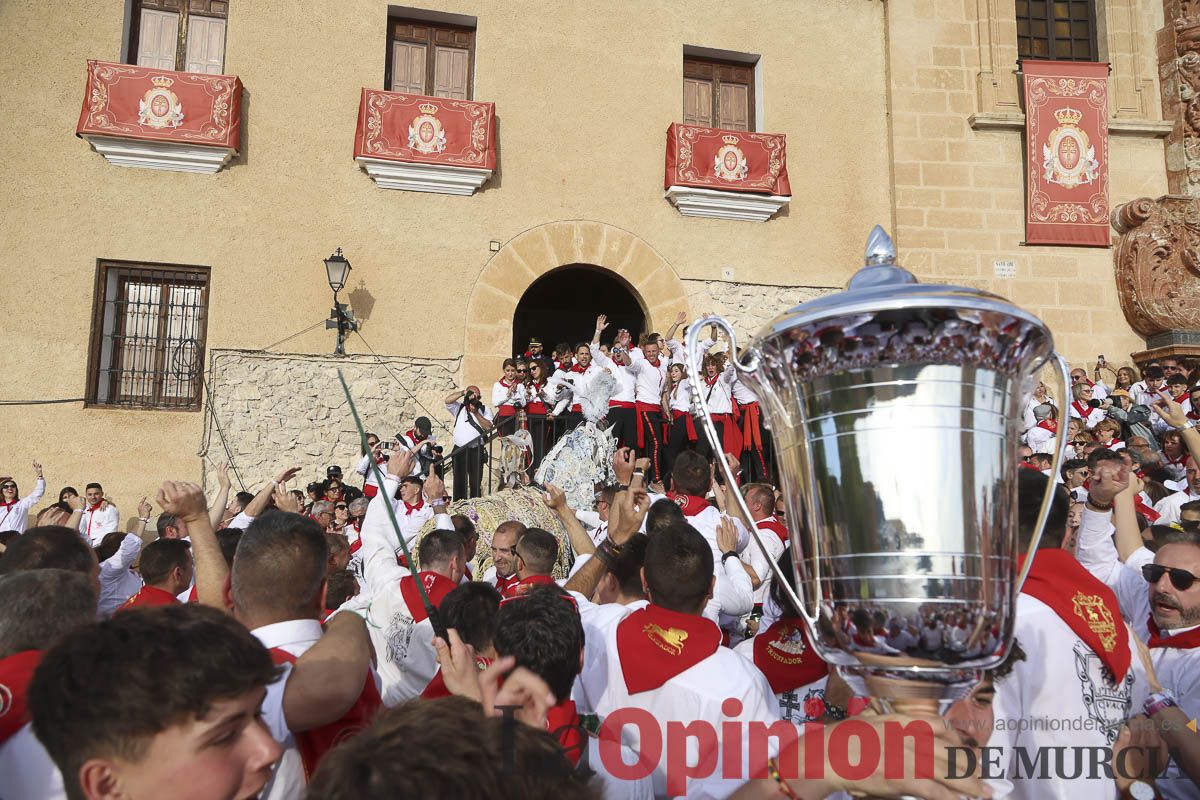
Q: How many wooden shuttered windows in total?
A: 3